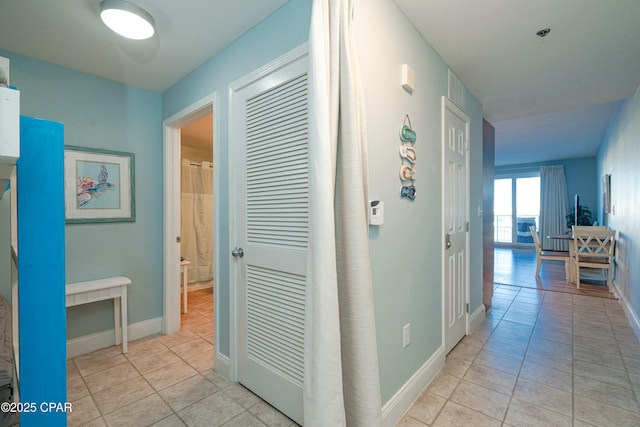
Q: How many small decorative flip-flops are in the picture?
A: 4